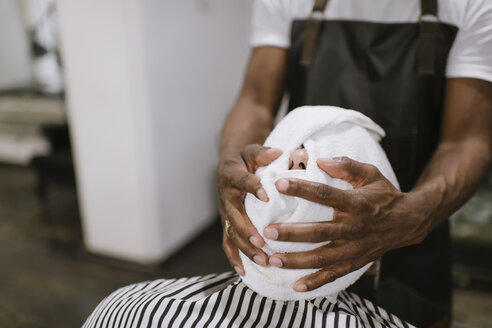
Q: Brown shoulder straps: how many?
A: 2